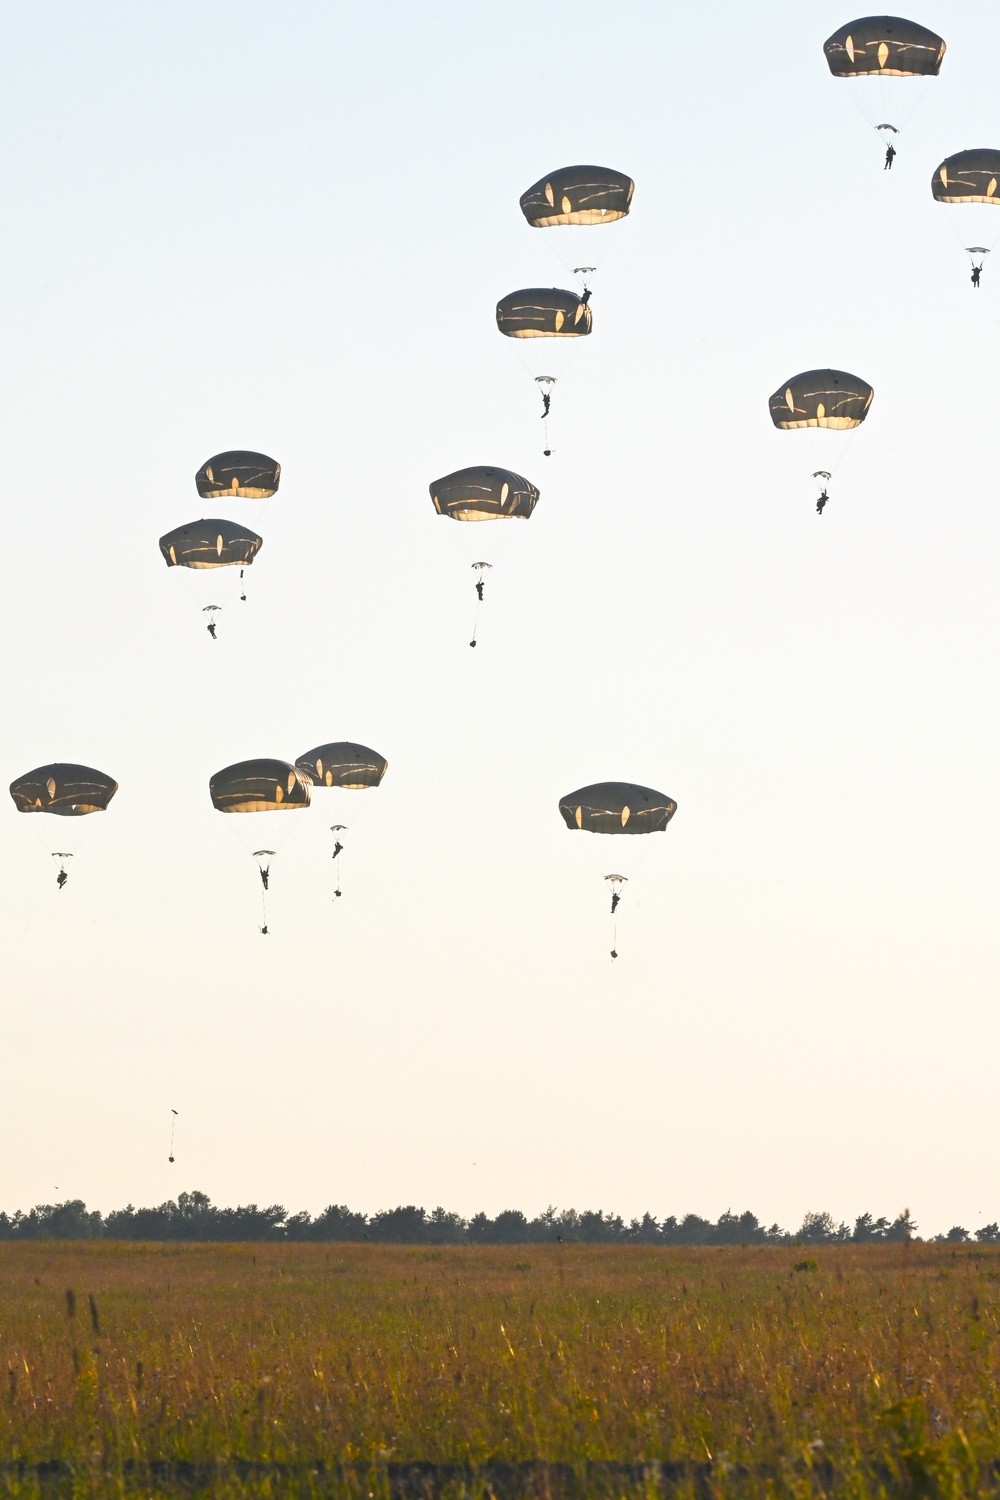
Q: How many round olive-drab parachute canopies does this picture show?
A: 12